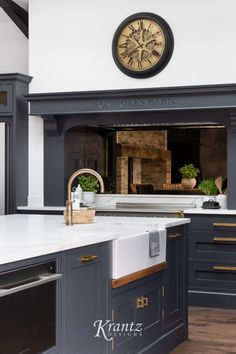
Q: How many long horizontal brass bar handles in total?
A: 3